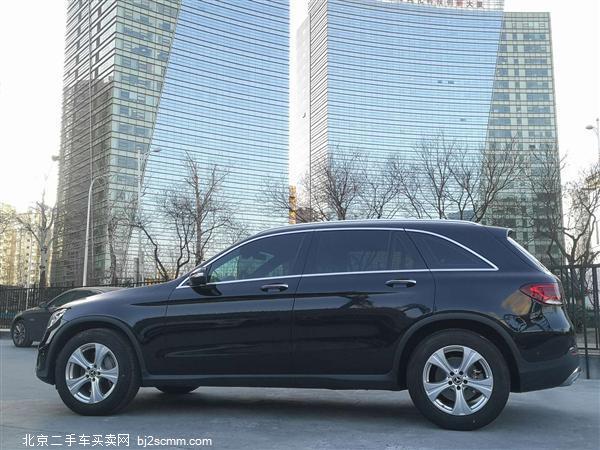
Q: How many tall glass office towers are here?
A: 2